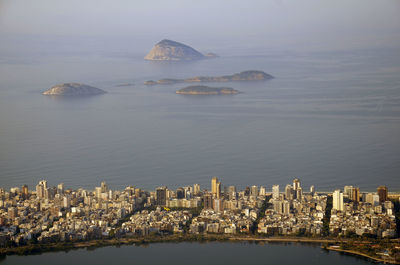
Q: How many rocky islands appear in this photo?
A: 4